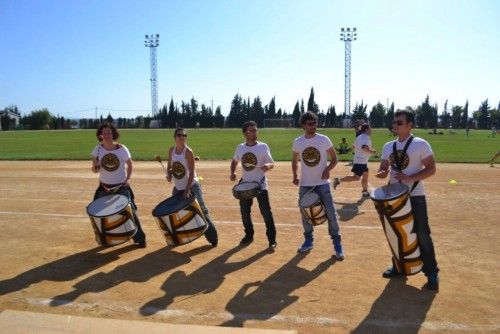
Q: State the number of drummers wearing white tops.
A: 5